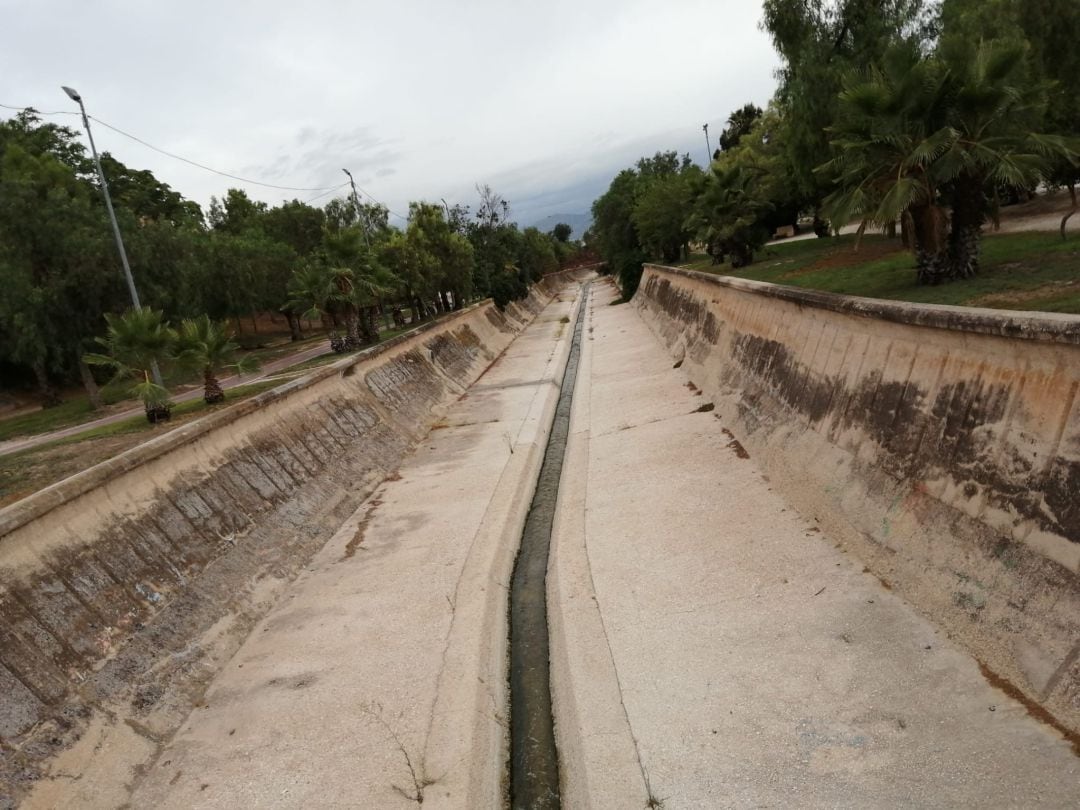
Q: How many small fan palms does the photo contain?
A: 2